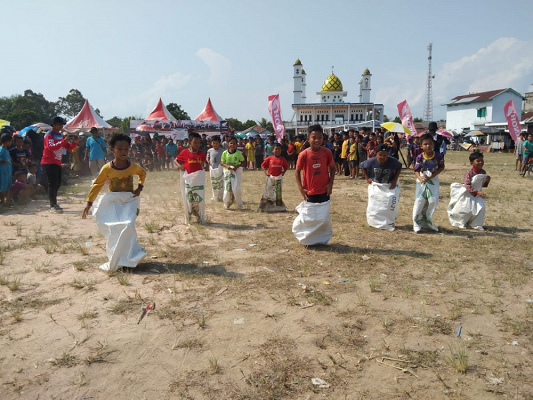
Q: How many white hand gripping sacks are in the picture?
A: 9